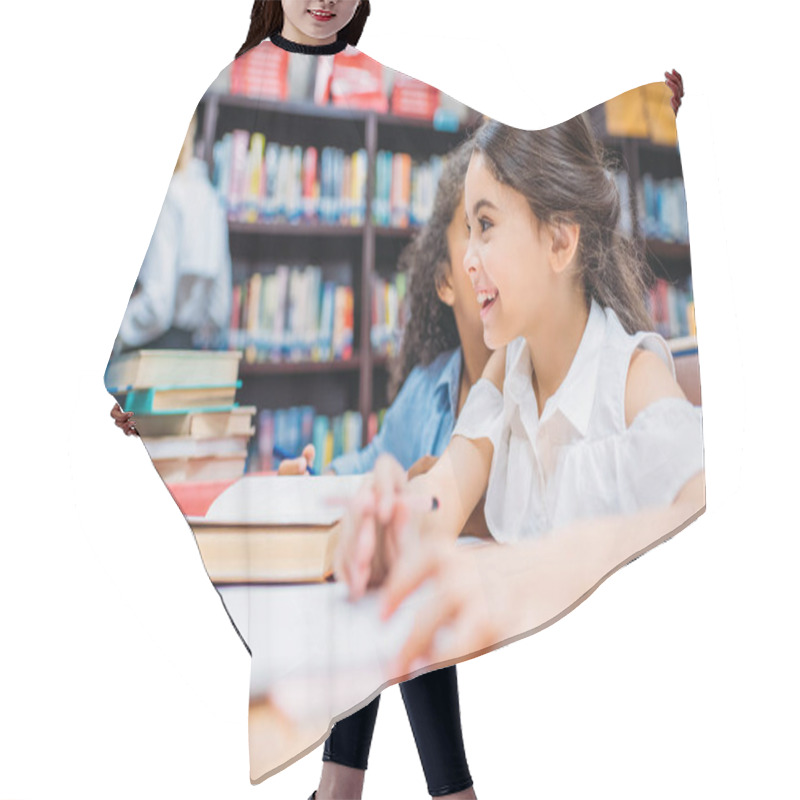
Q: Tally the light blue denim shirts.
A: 1